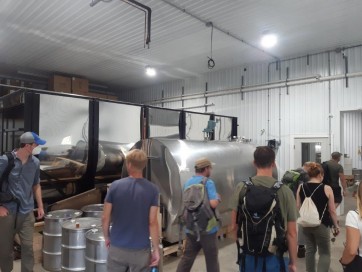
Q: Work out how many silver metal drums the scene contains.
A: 4